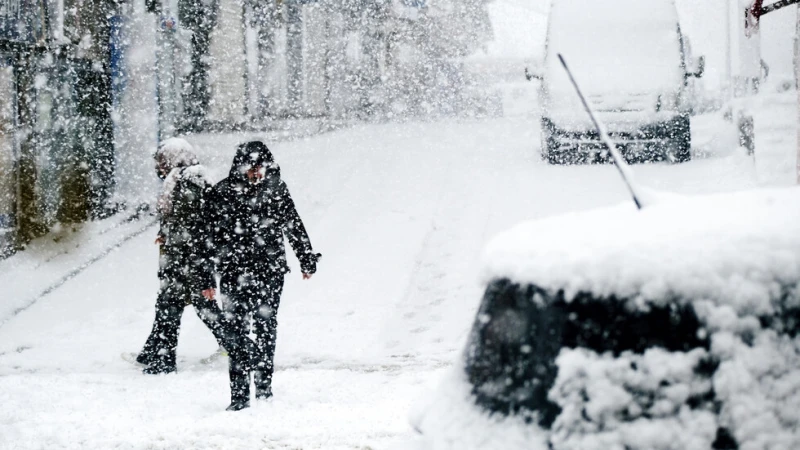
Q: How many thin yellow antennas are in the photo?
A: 0